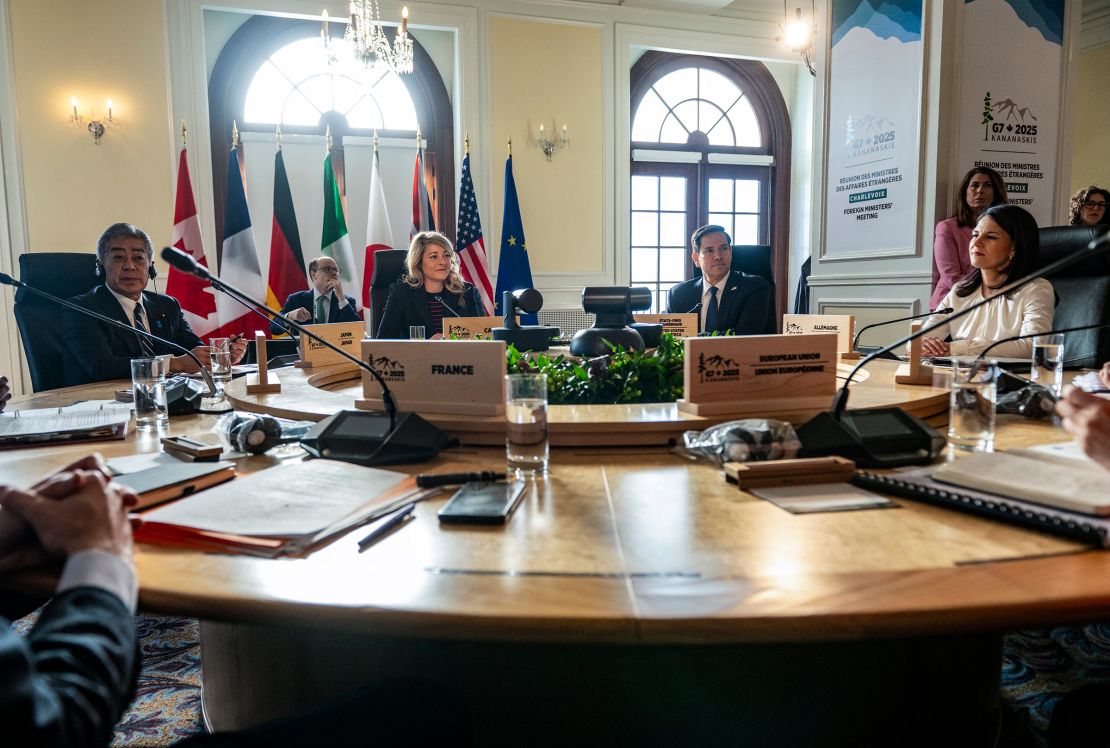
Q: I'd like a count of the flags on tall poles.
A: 8